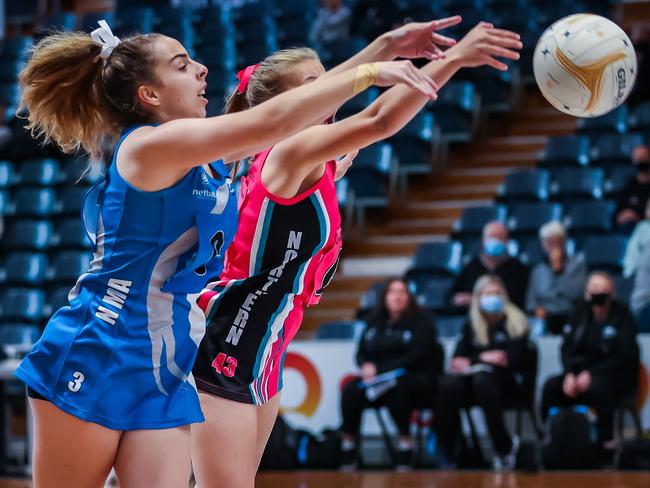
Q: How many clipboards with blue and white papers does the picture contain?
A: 1